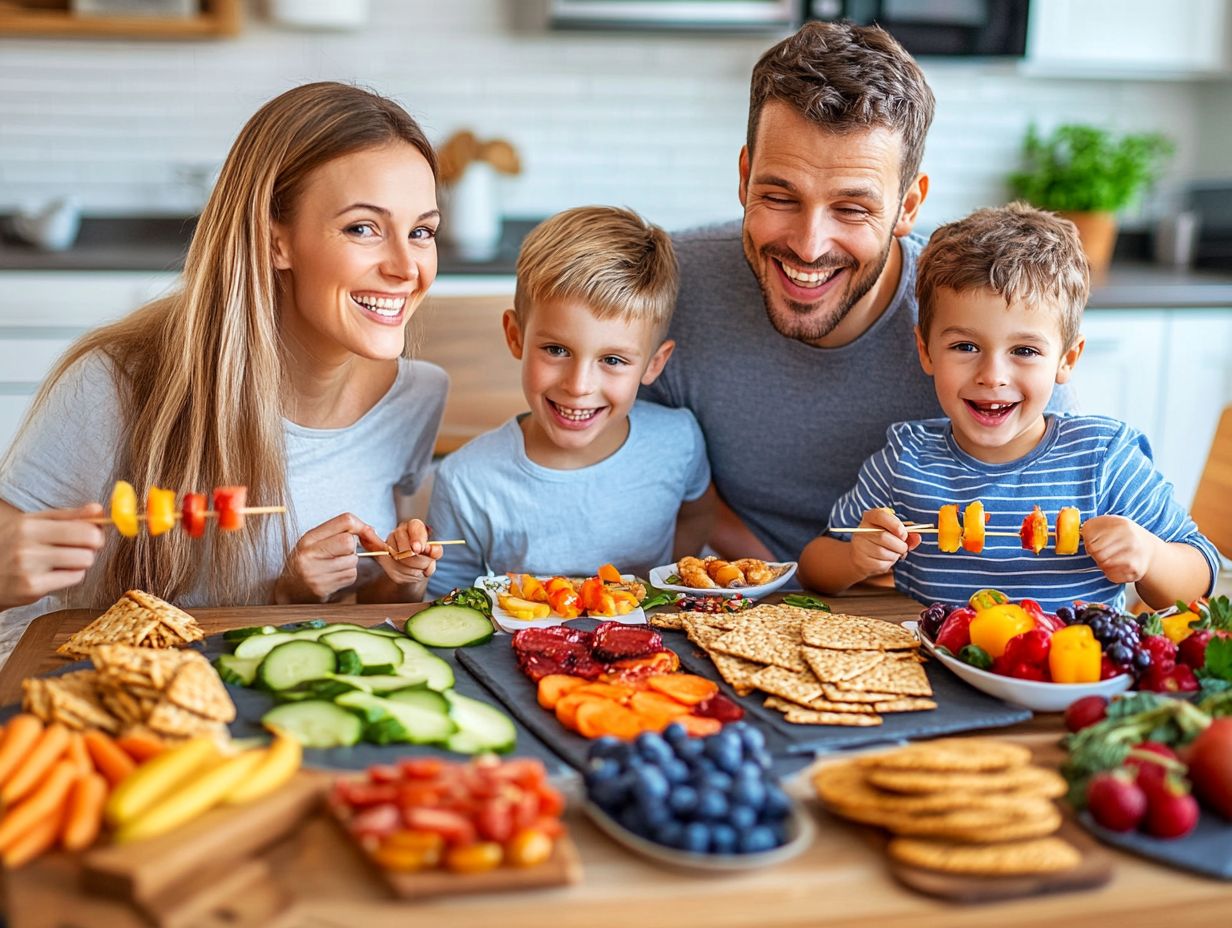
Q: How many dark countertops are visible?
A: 2